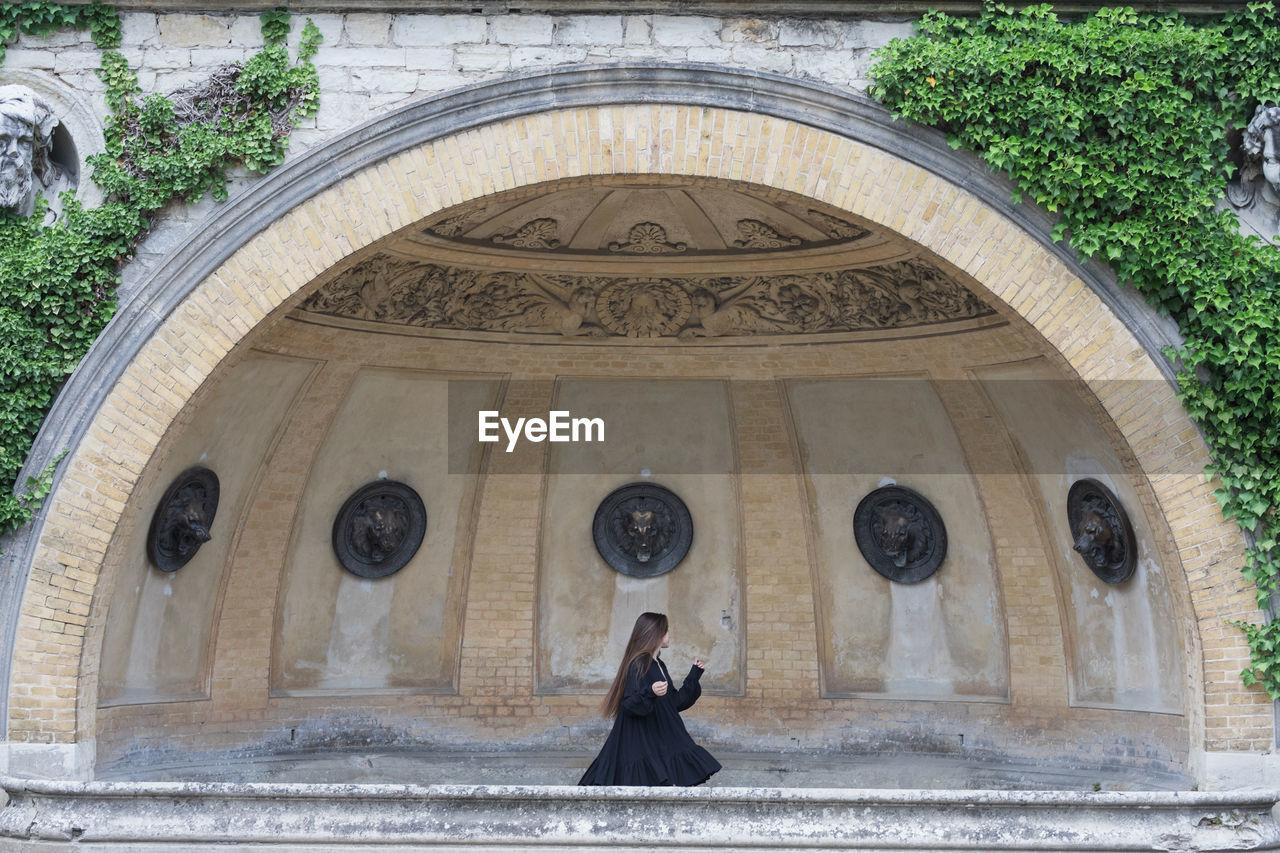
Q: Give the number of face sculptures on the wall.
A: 7